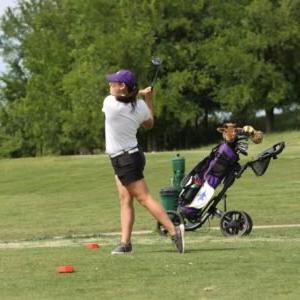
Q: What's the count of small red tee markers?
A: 2